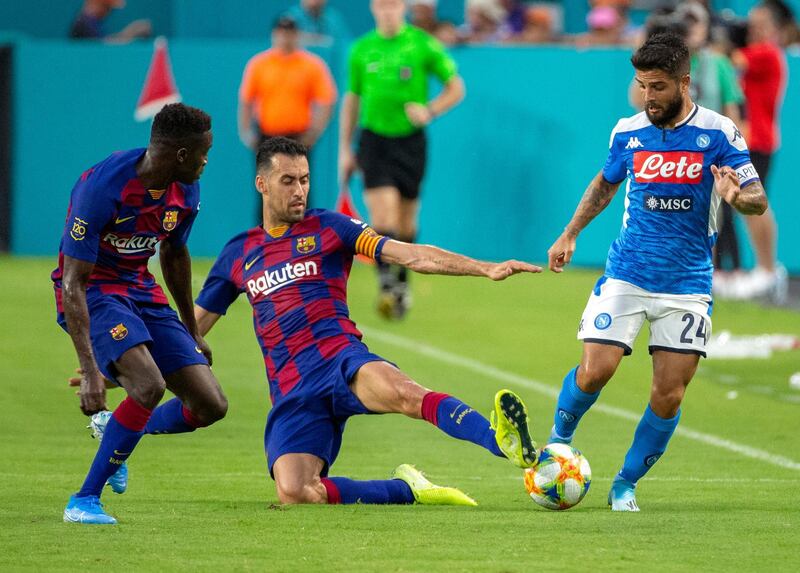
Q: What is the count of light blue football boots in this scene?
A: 4